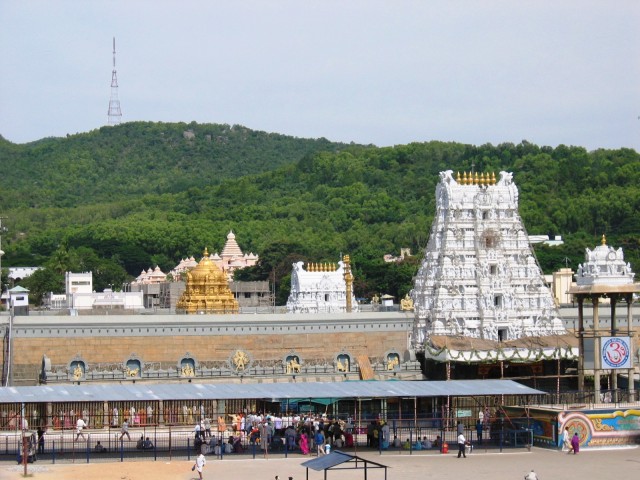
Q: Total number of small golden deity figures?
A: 7